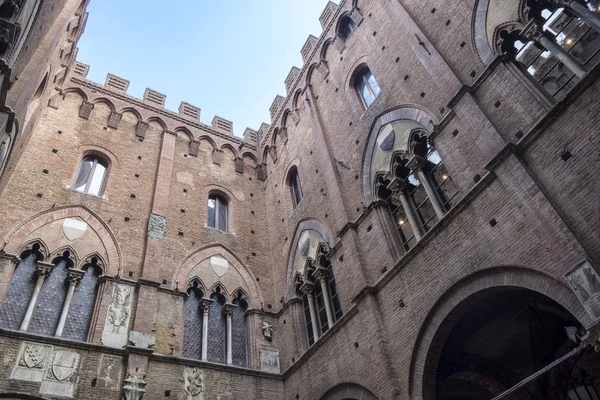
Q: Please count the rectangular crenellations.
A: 11